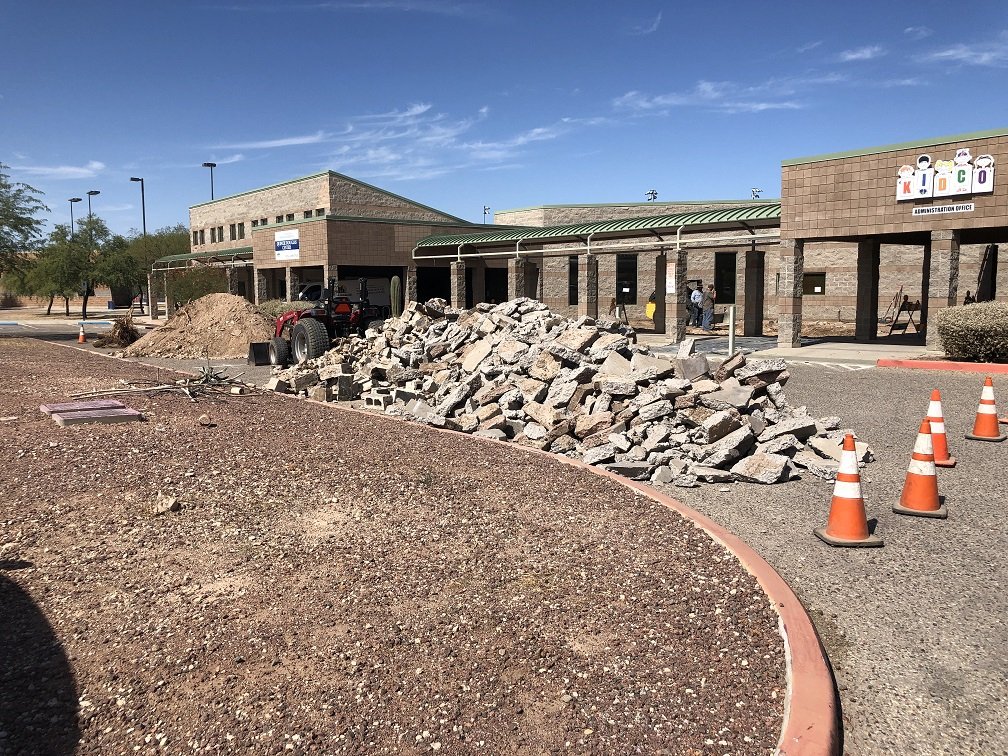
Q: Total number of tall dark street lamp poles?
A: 4